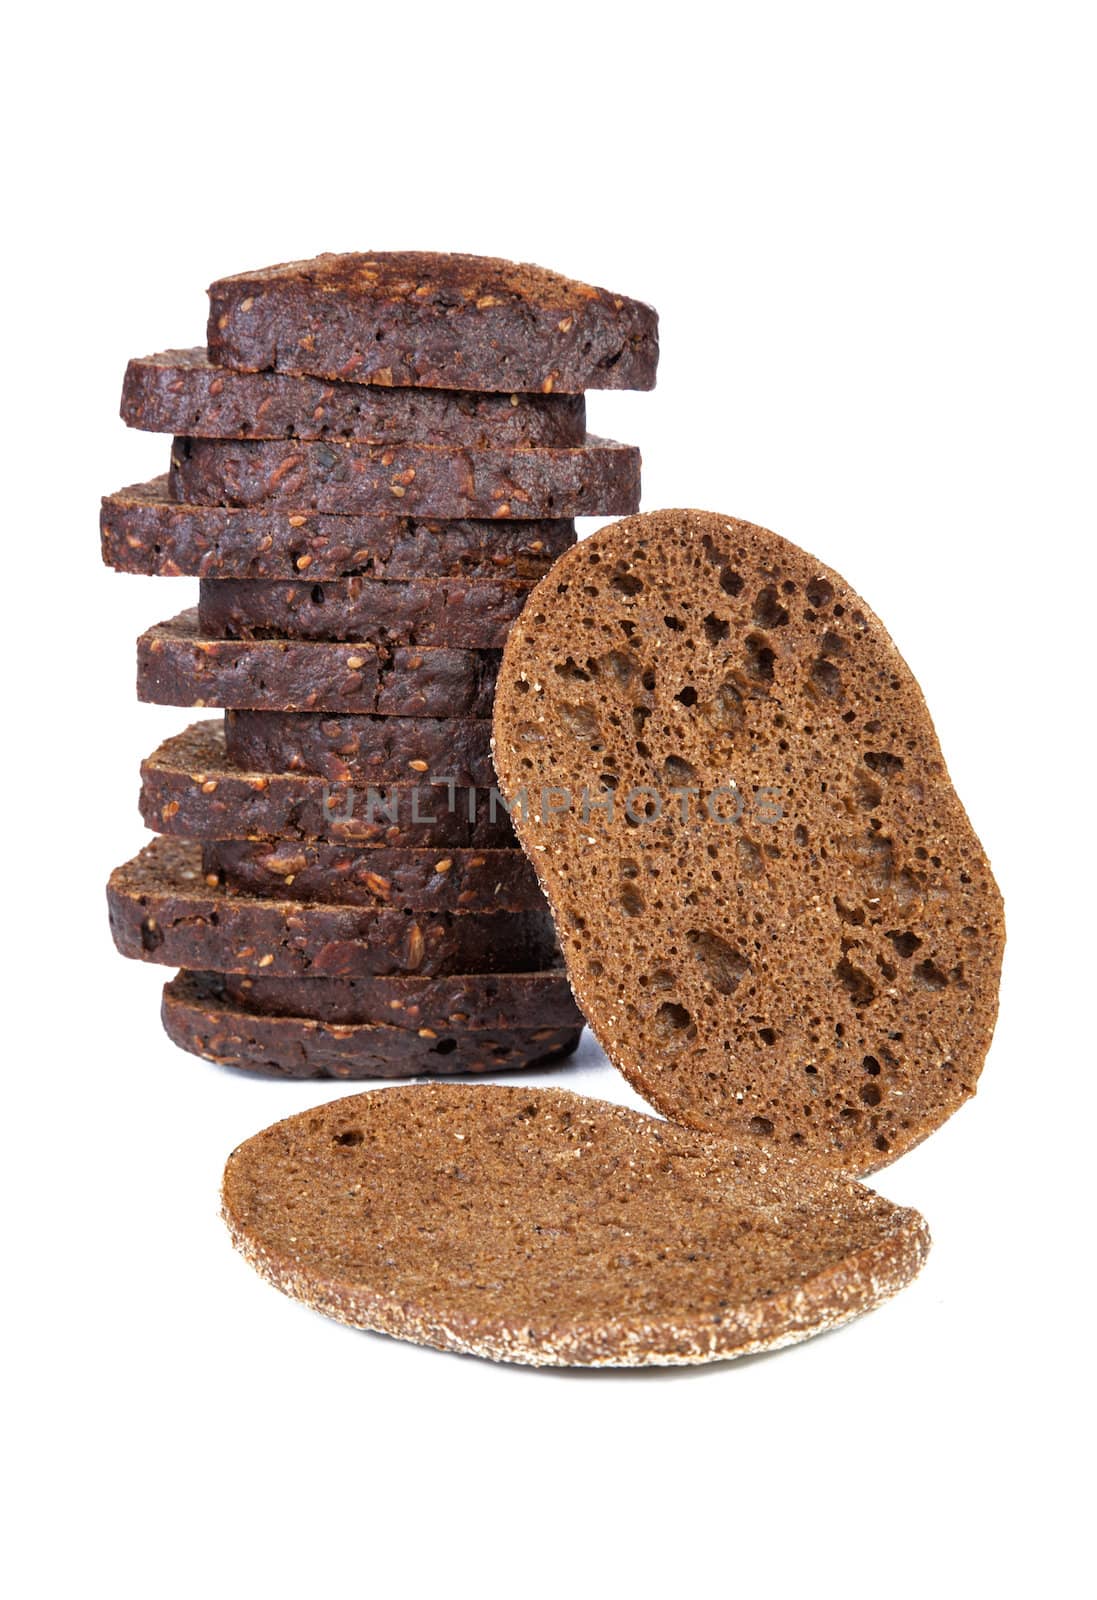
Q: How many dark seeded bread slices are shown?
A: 12